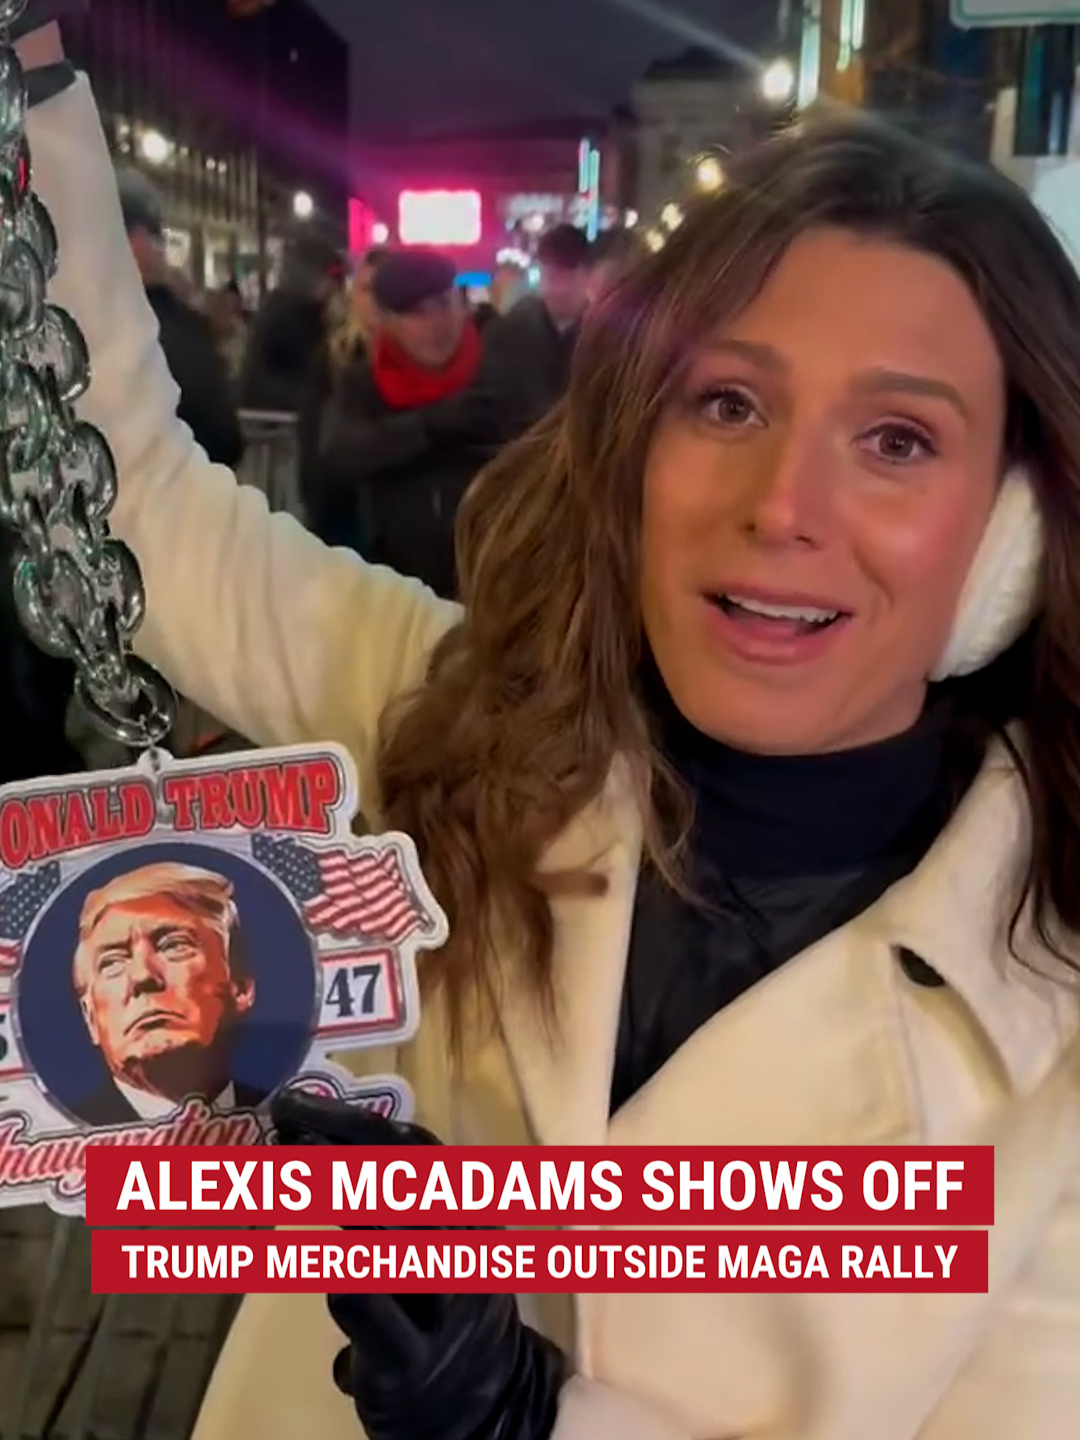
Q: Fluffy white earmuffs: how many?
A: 1